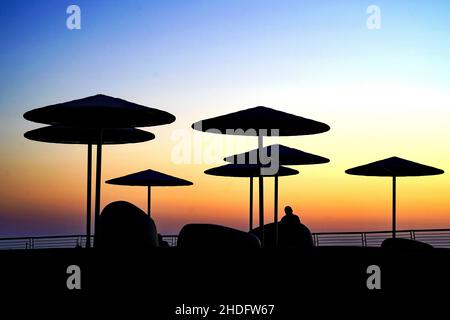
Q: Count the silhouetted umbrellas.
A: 7